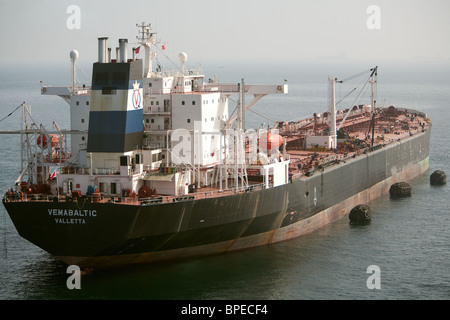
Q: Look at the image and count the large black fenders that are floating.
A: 3